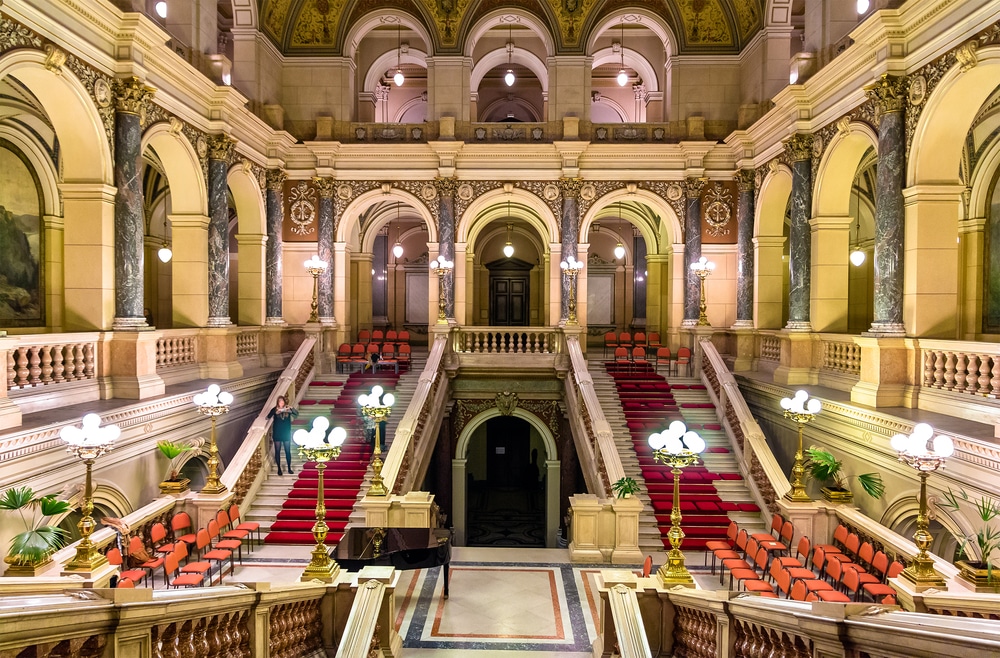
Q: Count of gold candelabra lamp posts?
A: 11